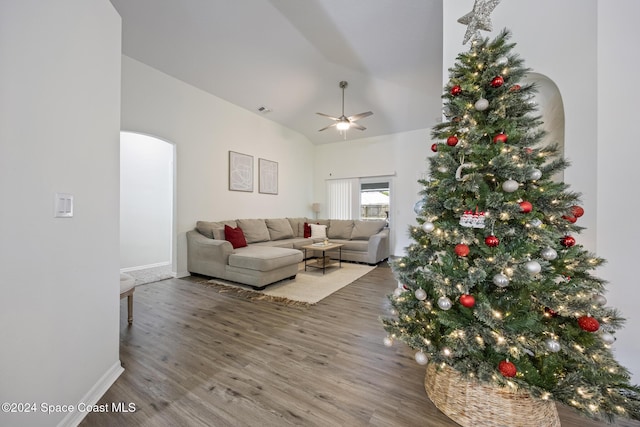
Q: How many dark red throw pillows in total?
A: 2